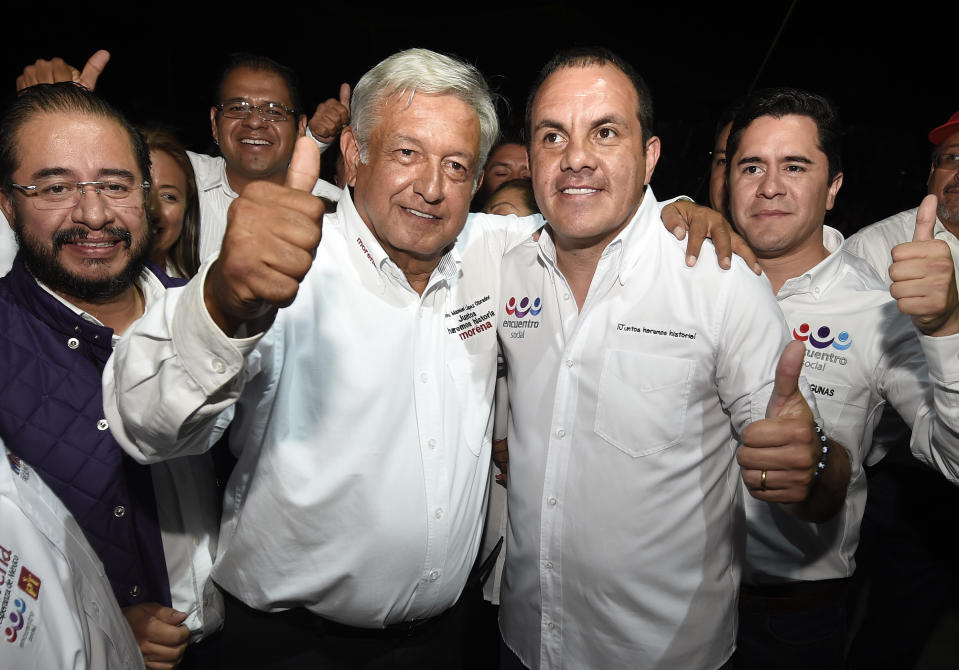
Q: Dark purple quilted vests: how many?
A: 1